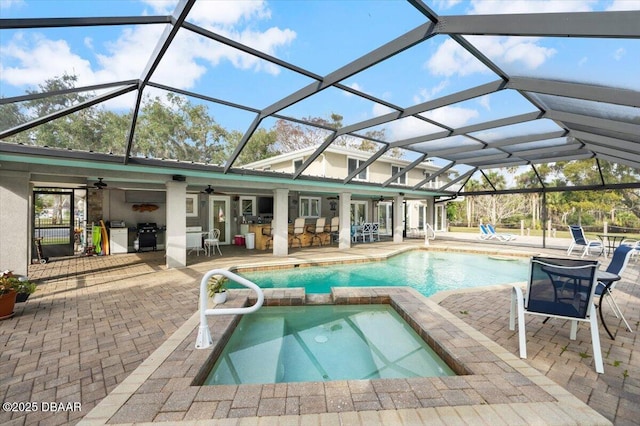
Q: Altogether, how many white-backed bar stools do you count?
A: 4